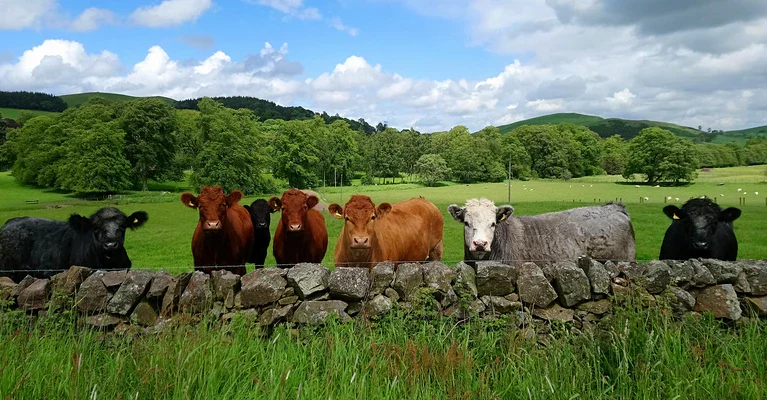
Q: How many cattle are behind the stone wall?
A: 7